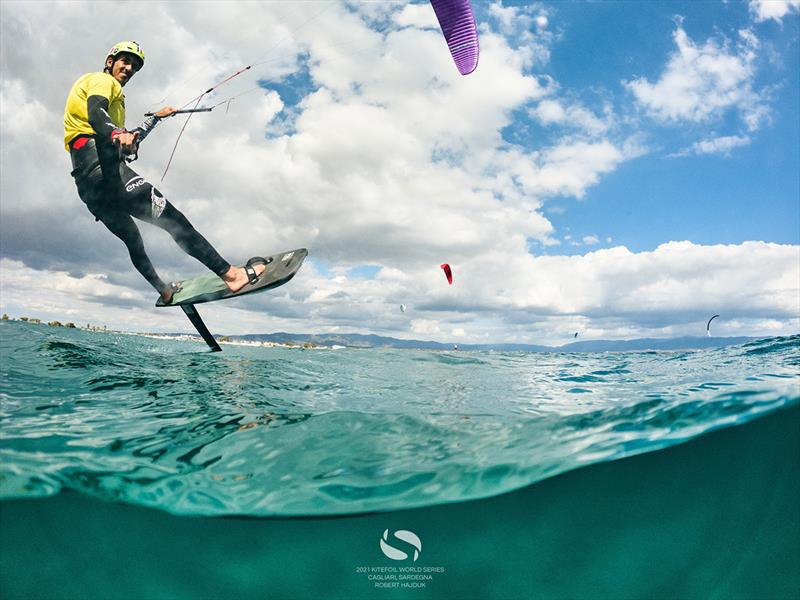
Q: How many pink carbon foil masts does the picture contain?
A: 0